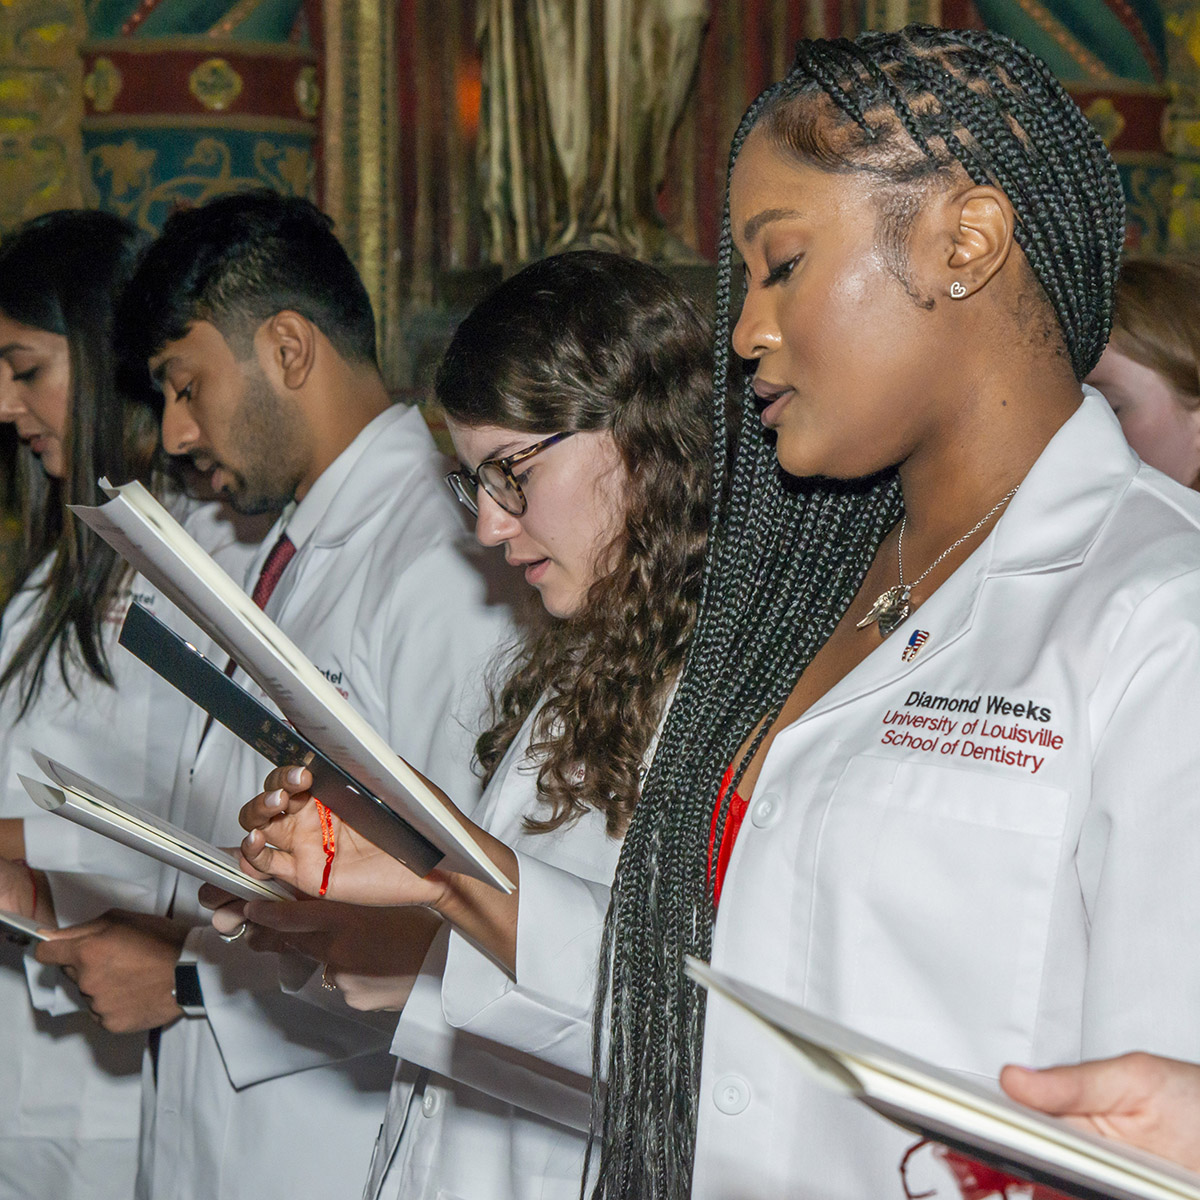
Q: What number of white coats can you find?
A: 4